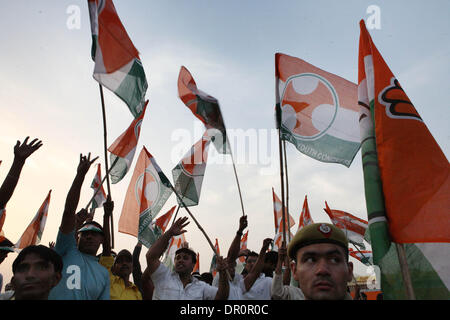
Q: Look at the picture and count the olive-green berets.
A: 1